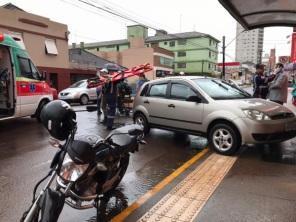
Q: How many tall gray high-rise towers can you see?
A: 1